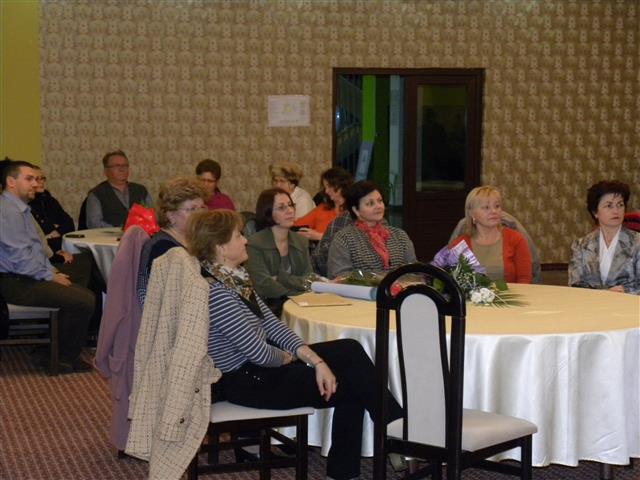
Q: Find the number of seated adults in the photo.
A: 12